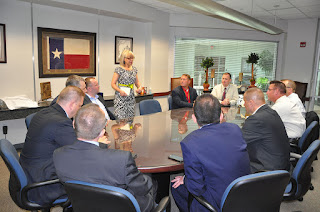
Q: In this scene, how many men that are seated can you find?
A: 10